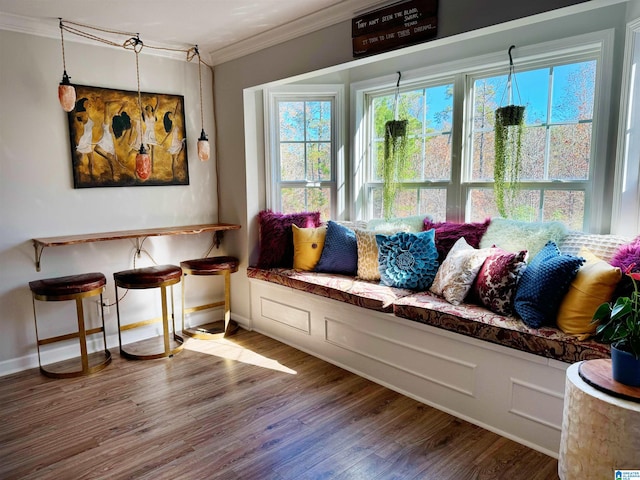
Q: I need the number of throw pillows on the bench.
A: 15